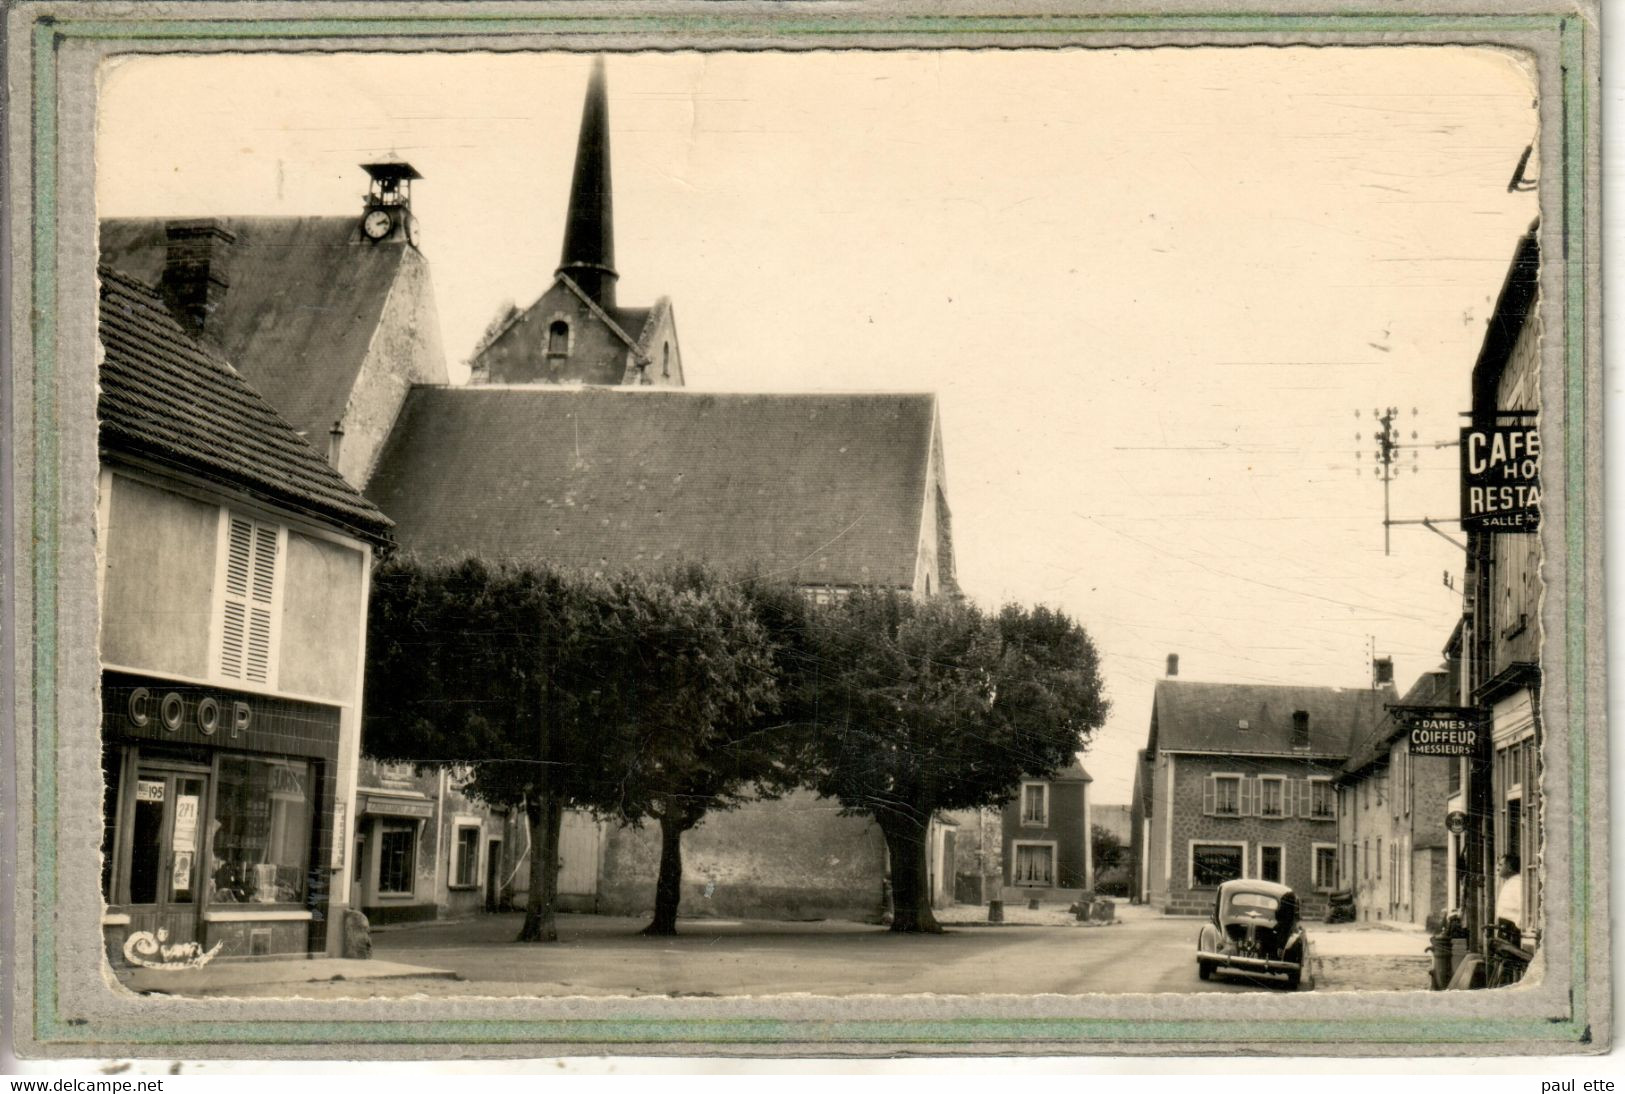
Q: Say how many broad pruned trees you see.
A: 3